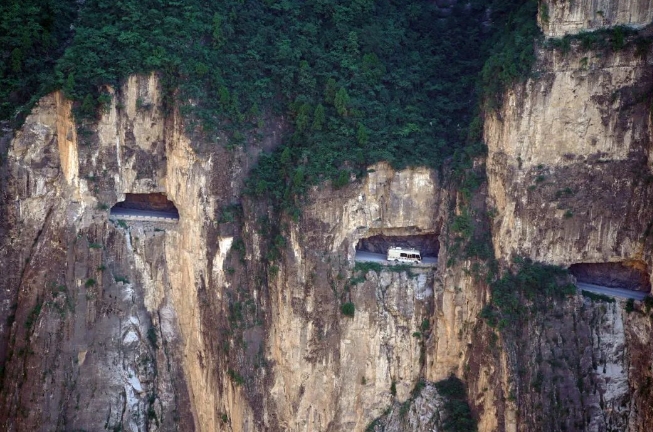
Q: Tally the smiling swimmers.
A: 0